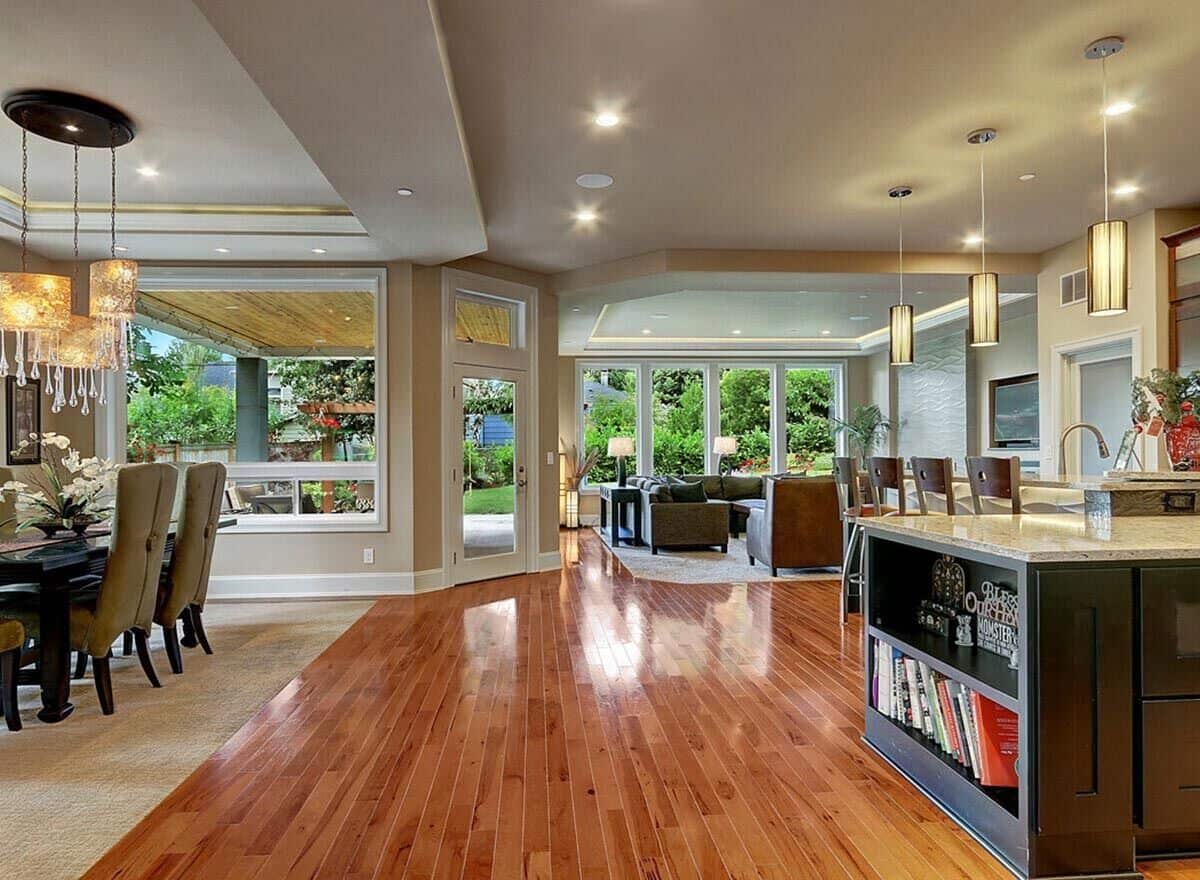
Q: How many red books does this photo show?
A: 2